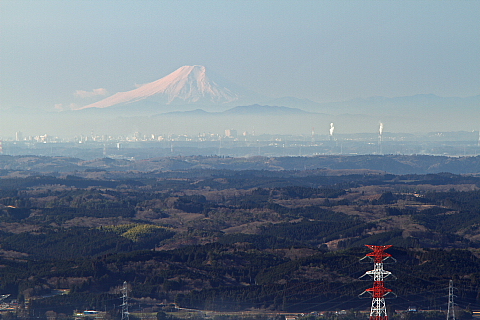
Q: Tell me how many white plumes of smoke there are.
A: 2